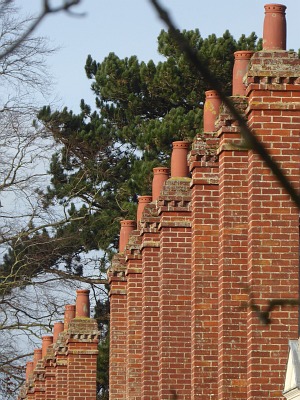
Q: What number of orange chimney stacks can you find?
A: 13